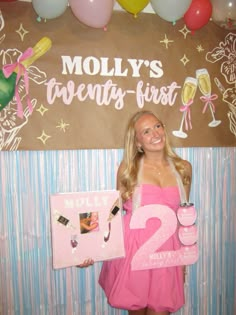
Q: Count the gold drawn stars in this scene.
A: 8